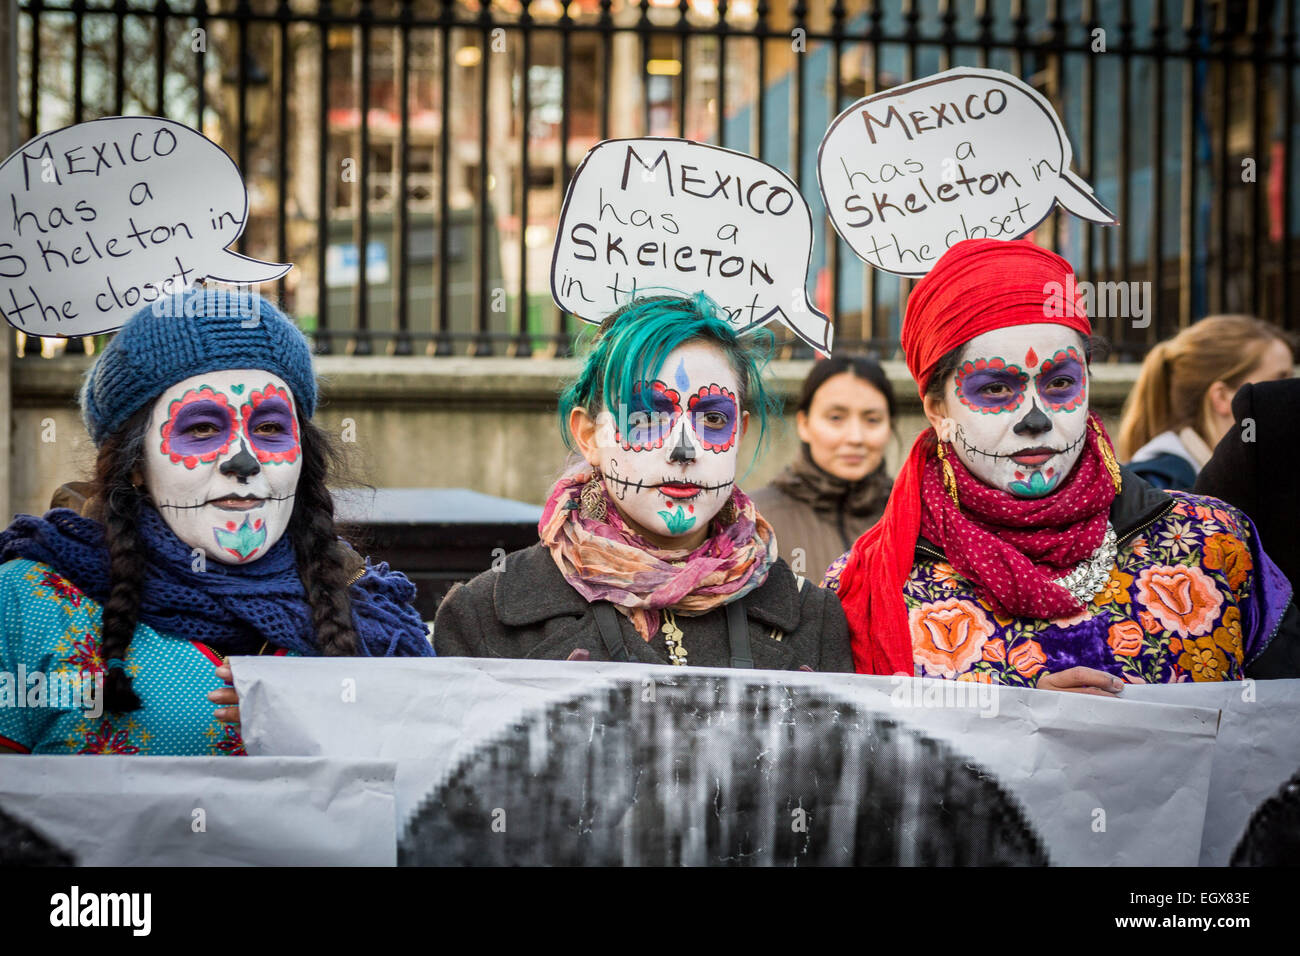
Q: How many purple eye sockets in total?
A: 6